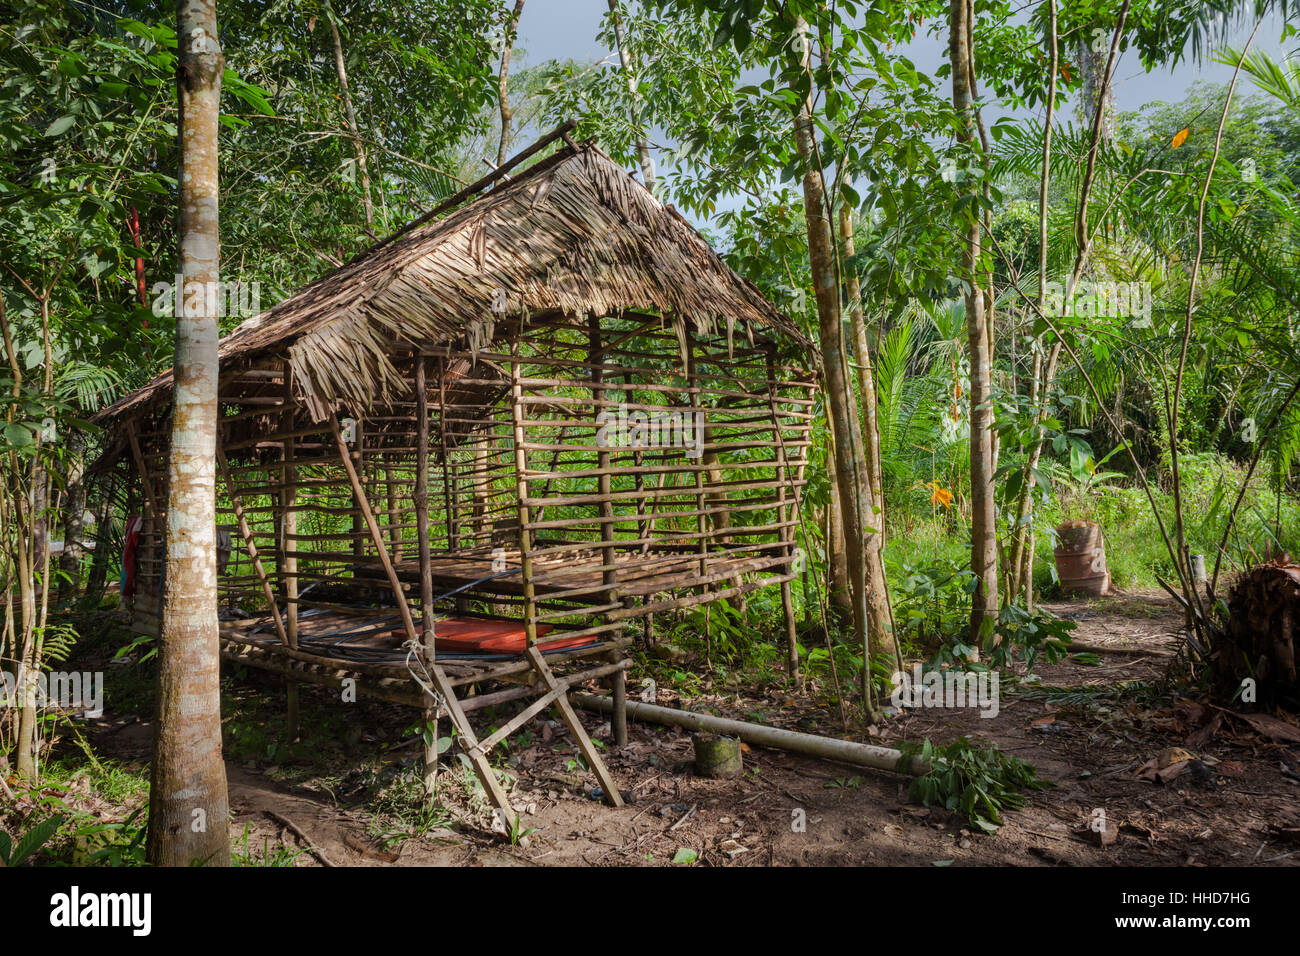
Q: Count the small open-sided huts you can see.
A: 1